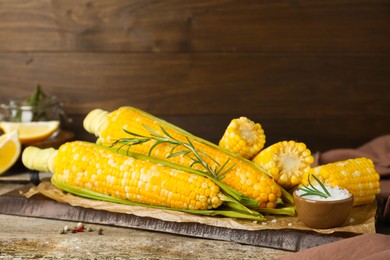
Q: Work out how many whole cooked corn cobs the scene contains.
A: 2